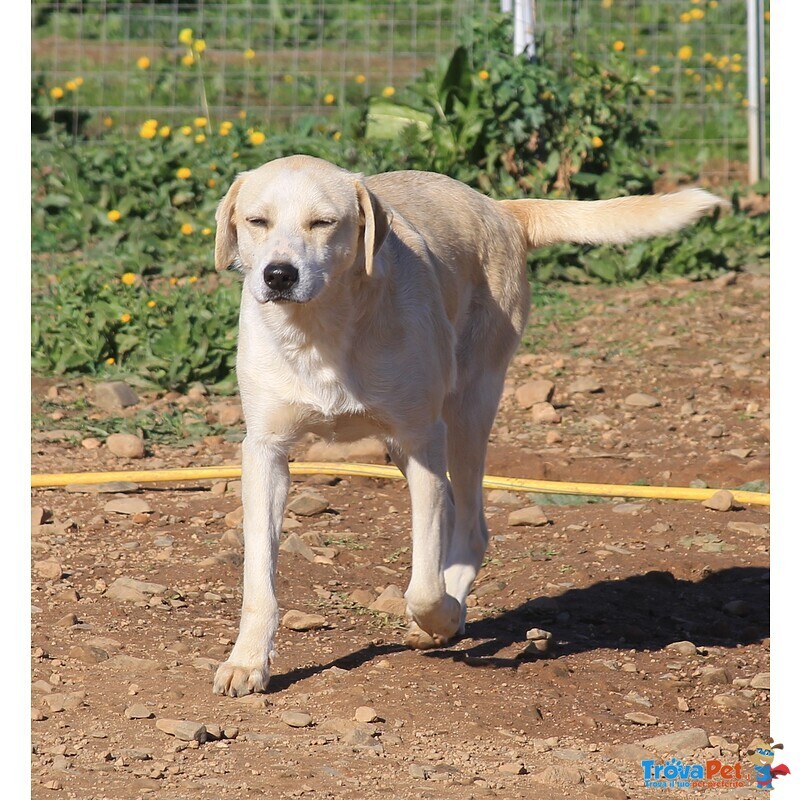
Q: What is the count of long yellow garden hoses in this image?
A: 1